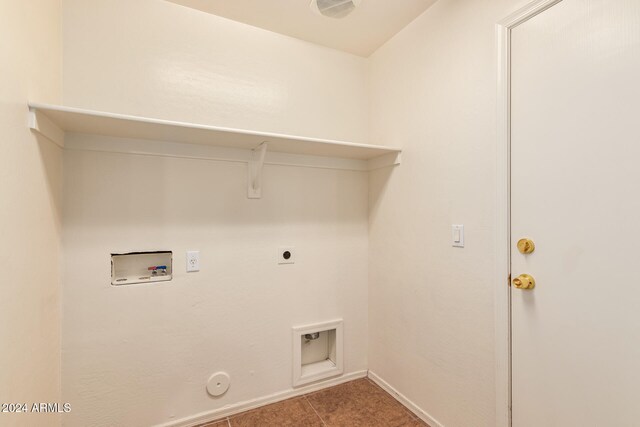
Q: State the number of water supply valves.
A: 2